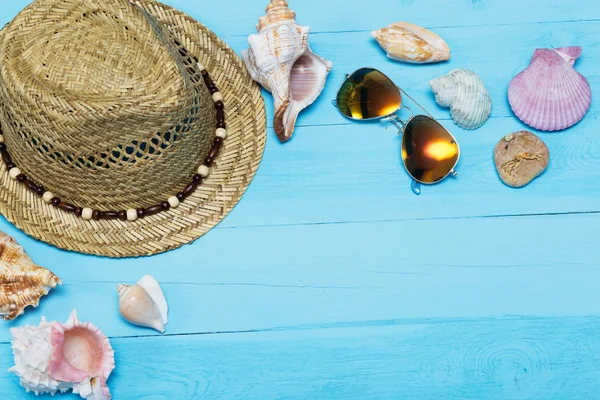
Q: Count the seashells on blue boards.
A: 7